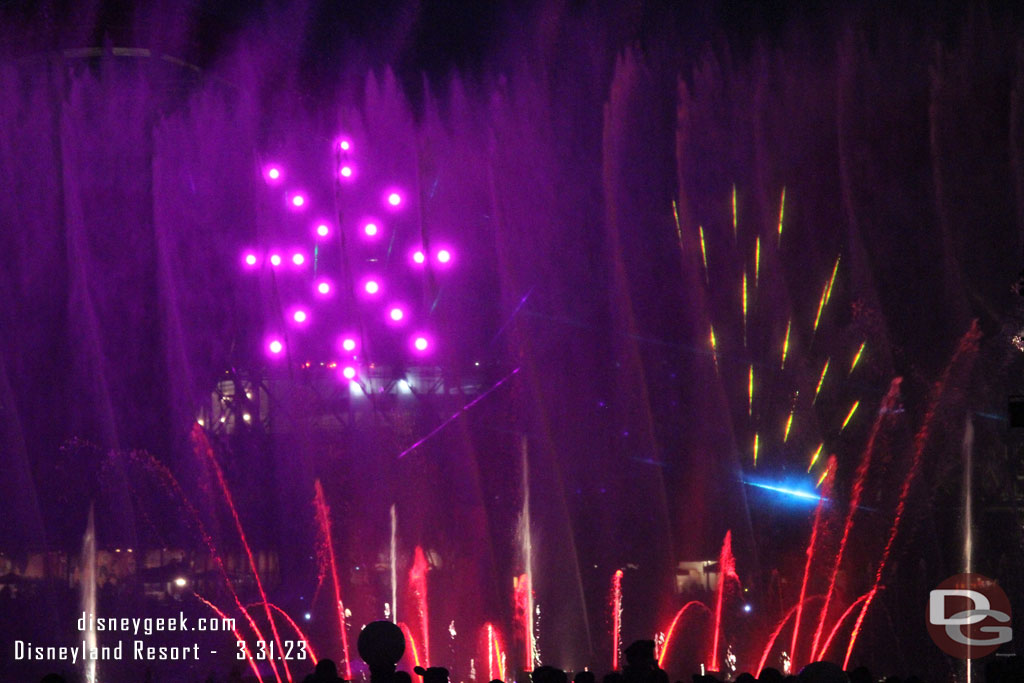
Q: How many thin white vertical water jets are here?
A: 4